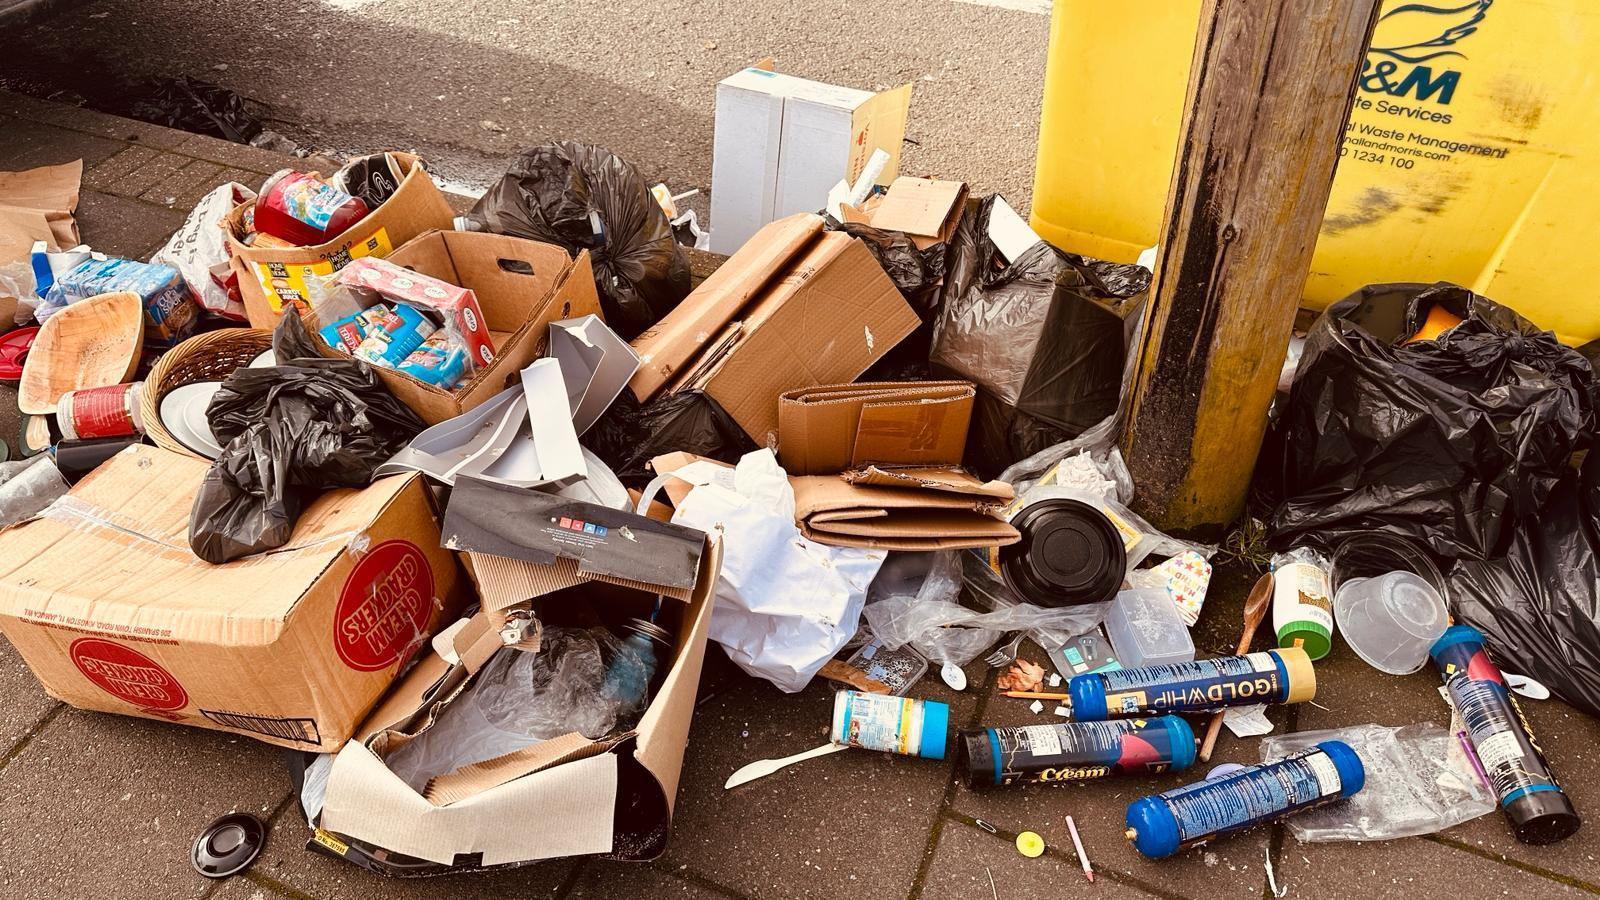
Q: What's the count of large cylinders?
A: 4